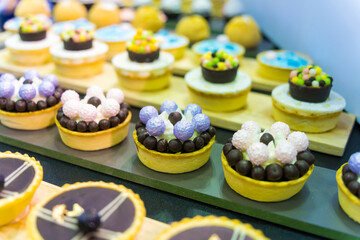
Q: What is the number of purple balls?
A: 13